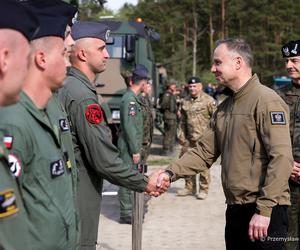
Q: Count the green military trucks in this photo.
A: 1